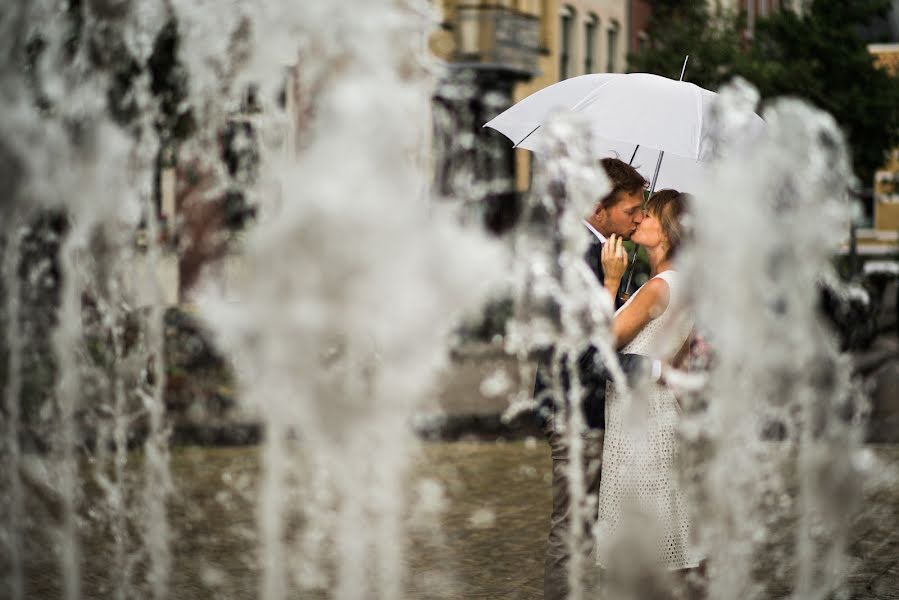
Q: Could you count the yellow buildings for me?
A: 2